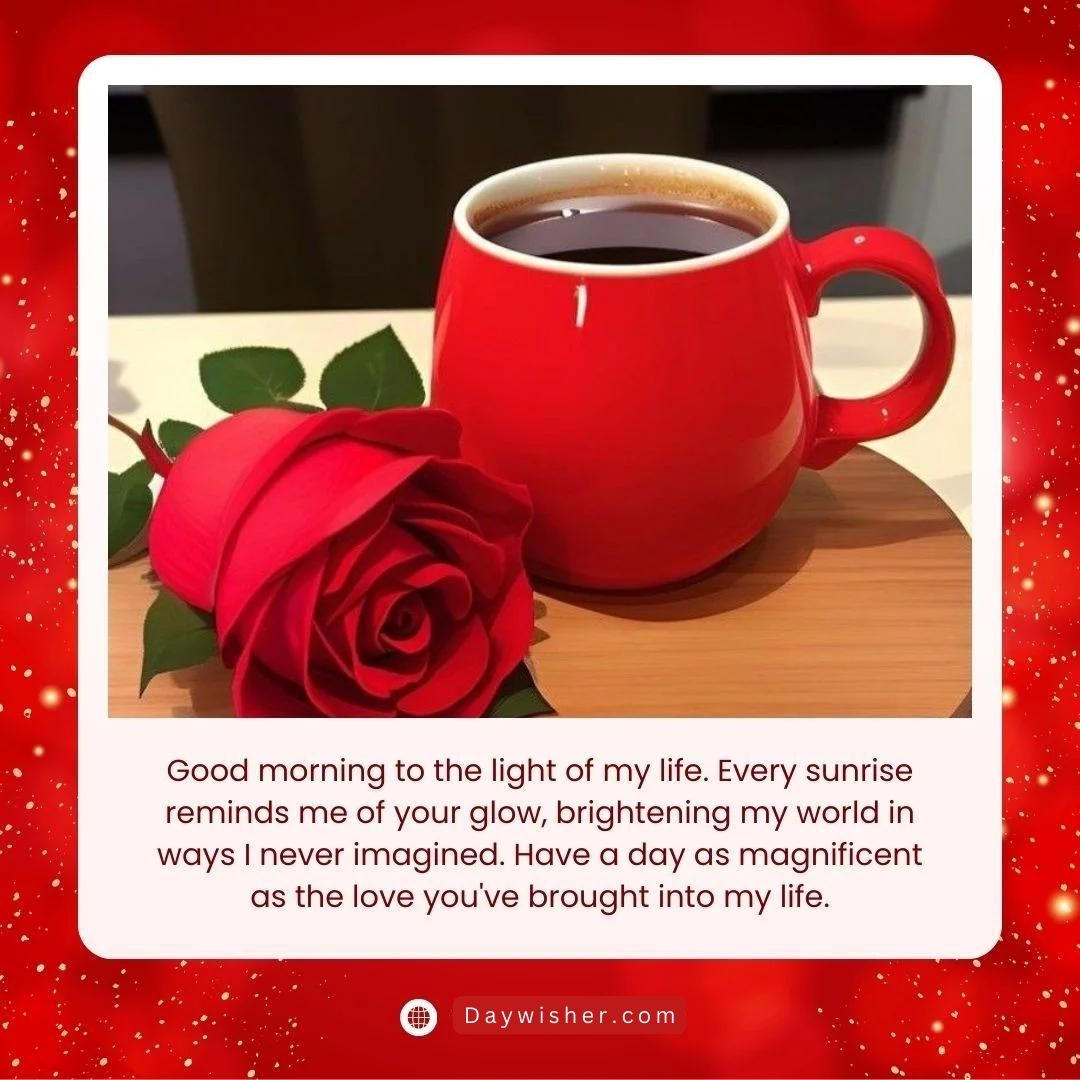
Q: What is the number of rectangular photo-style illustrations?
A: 1